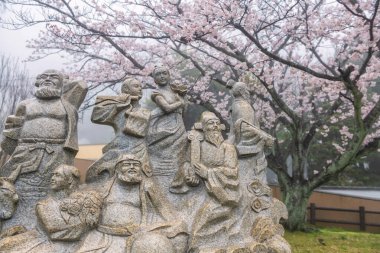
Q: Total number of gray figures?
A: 7